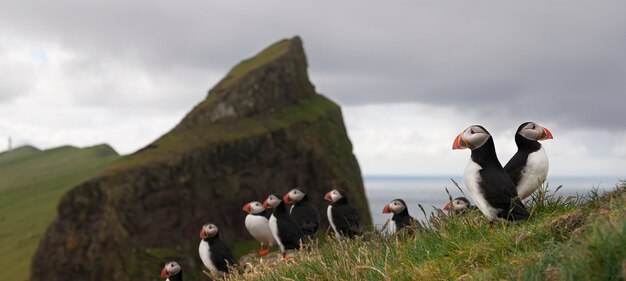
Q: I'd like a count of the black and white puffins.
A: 10